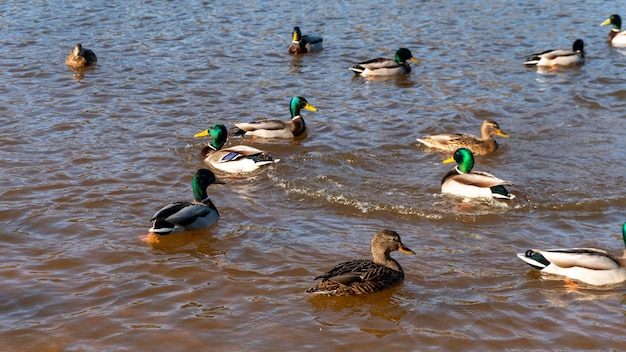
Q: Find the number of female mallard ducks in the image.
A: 3